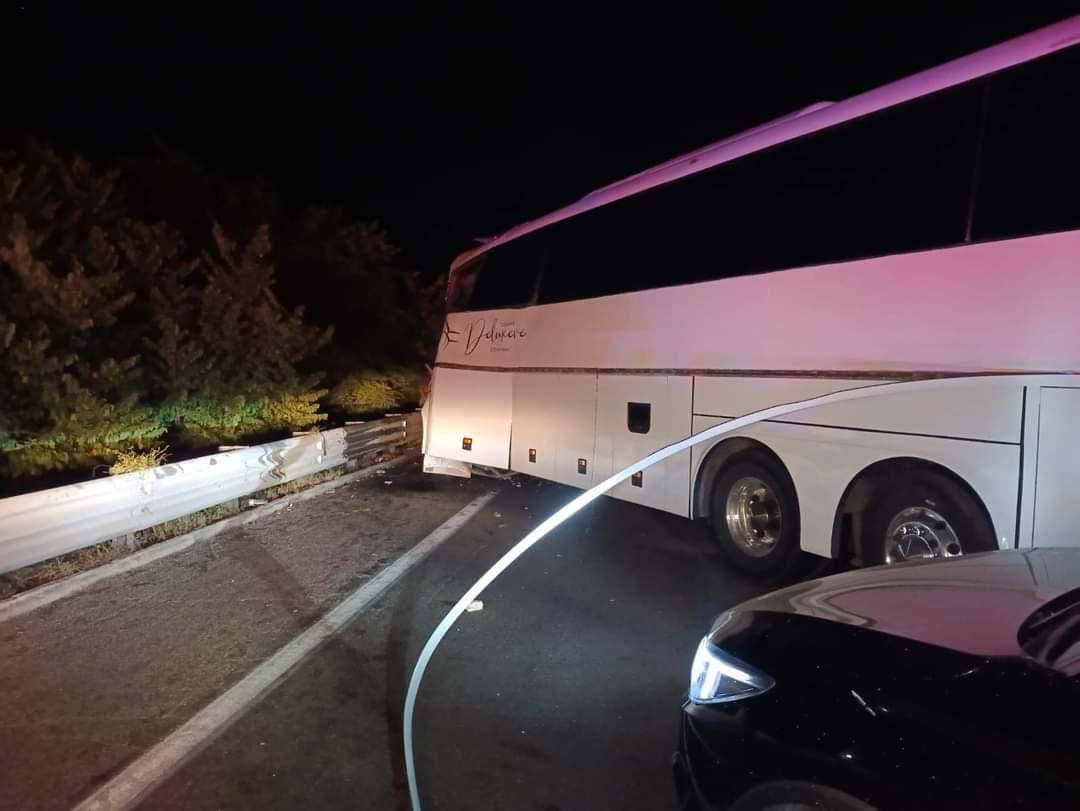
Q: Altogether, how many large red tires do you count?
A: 0